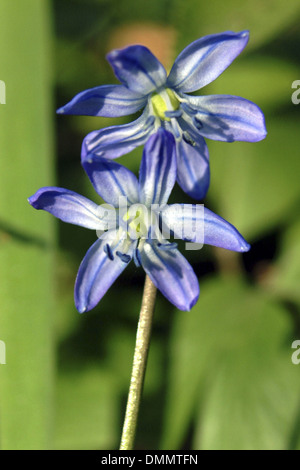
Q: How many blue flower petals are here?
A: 12